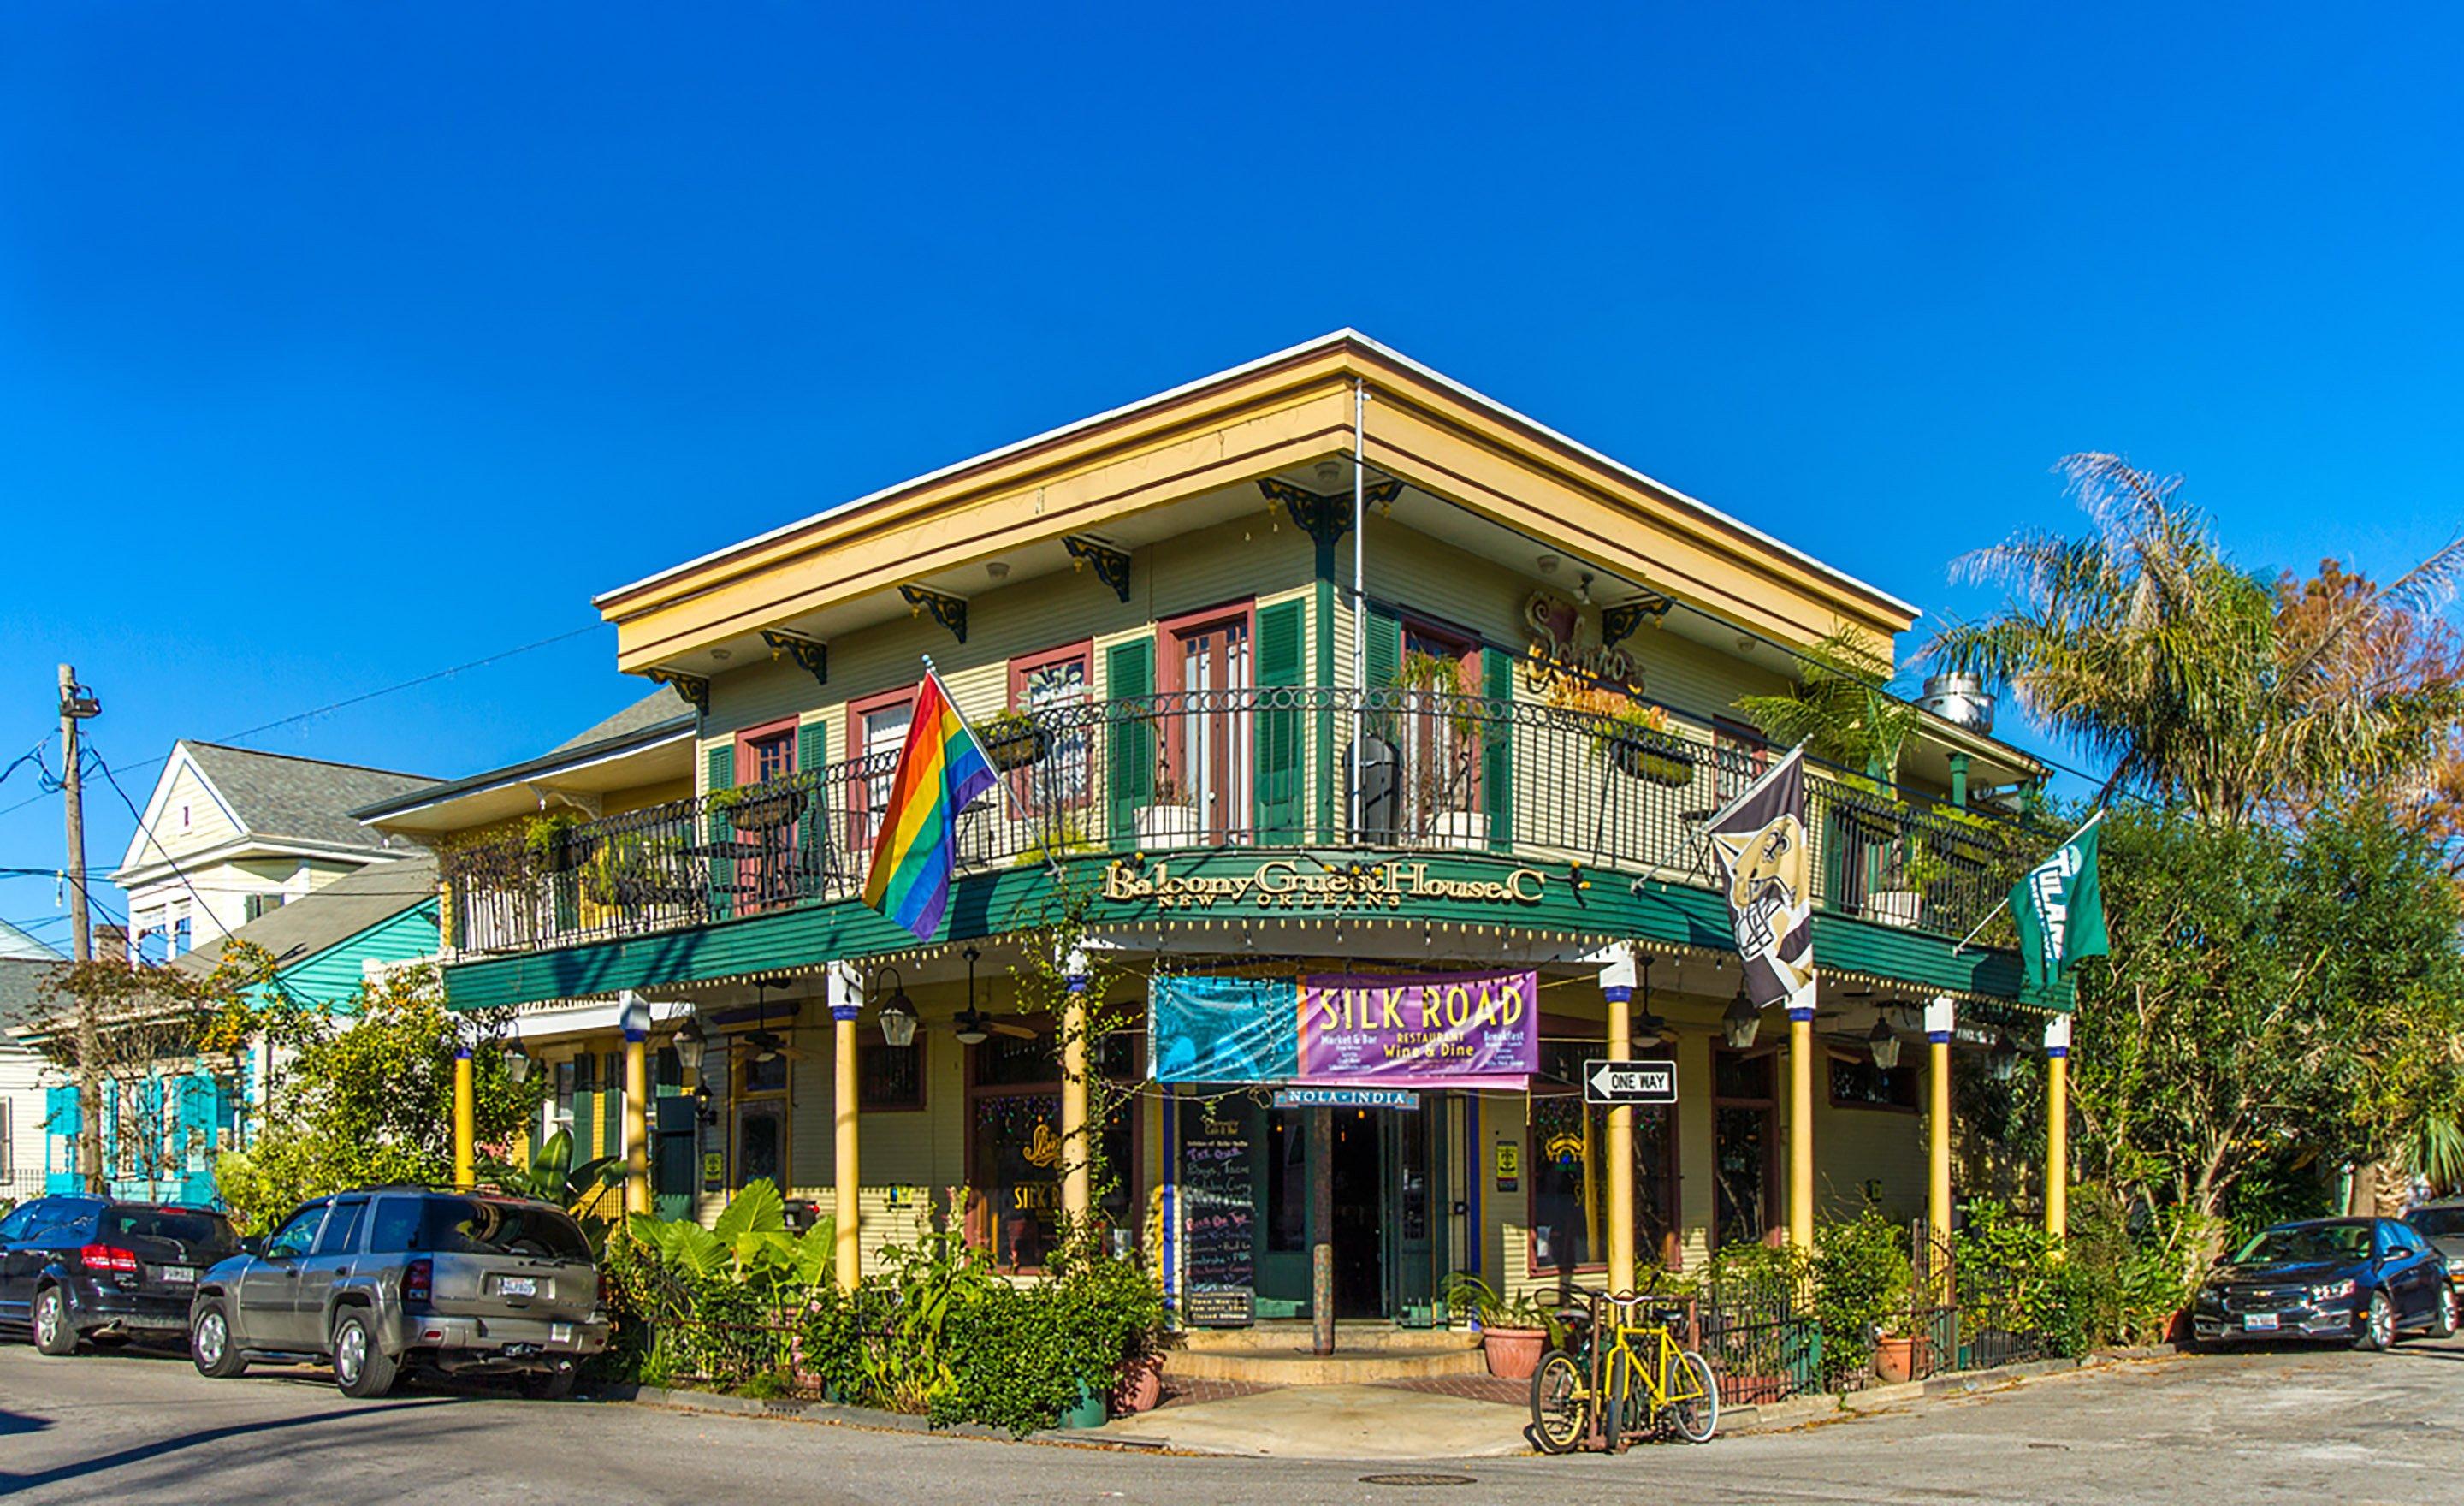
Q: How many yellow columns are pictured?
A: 8